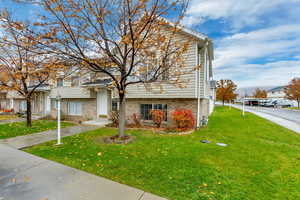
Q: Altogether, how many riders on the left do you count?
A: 0